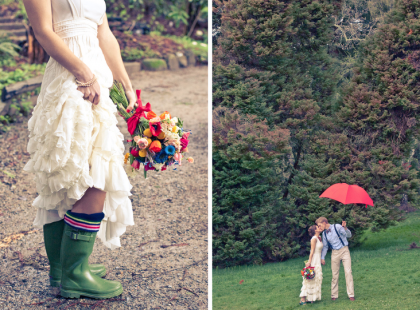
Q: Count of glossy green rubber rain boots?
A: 2